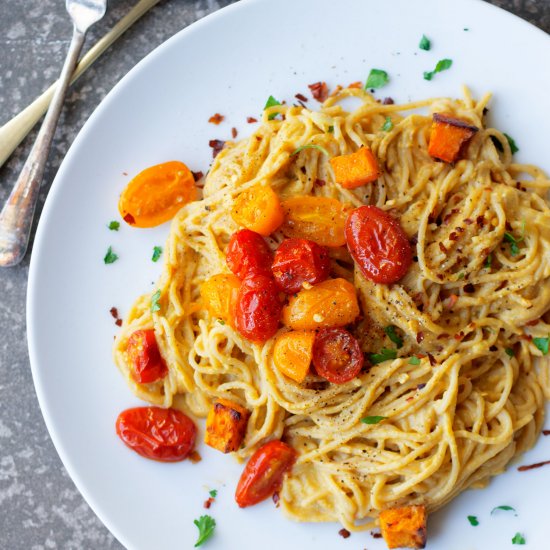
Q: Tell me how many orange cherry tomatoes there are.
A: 6